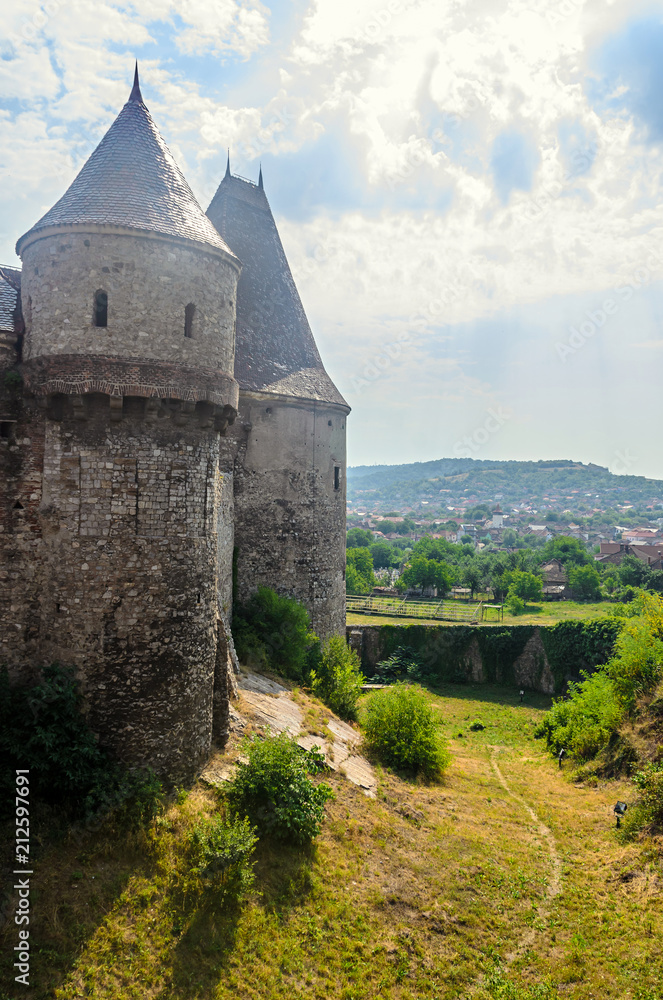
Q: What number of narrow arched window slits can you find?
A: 2